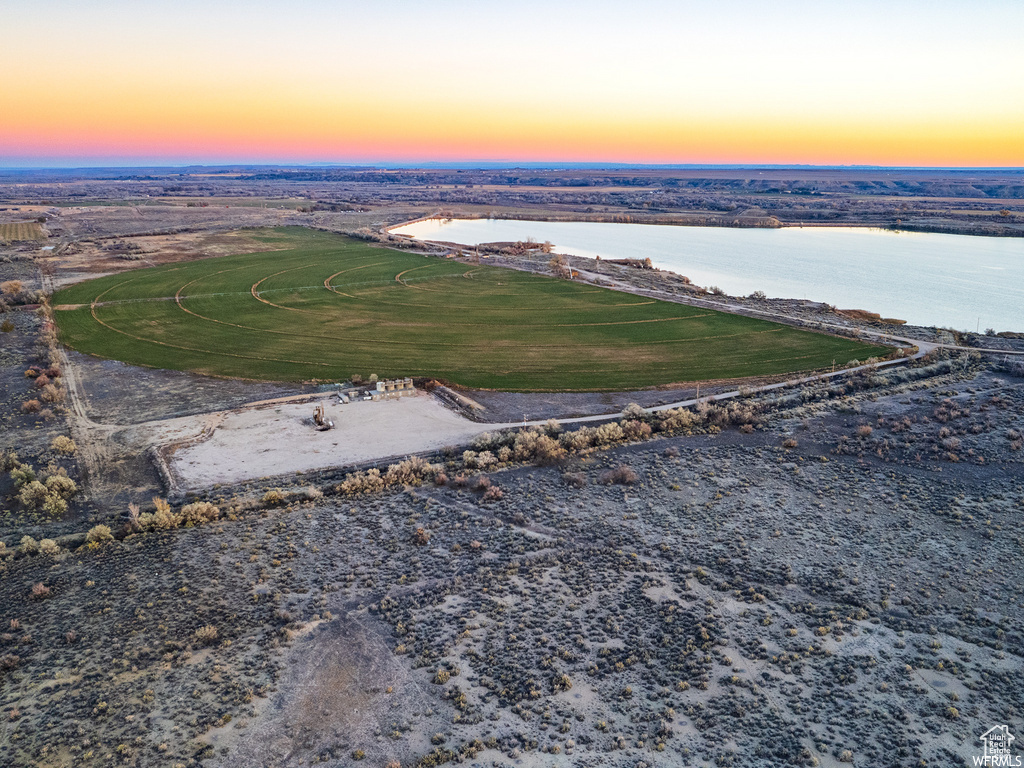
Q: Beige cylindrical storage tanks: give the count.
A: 4